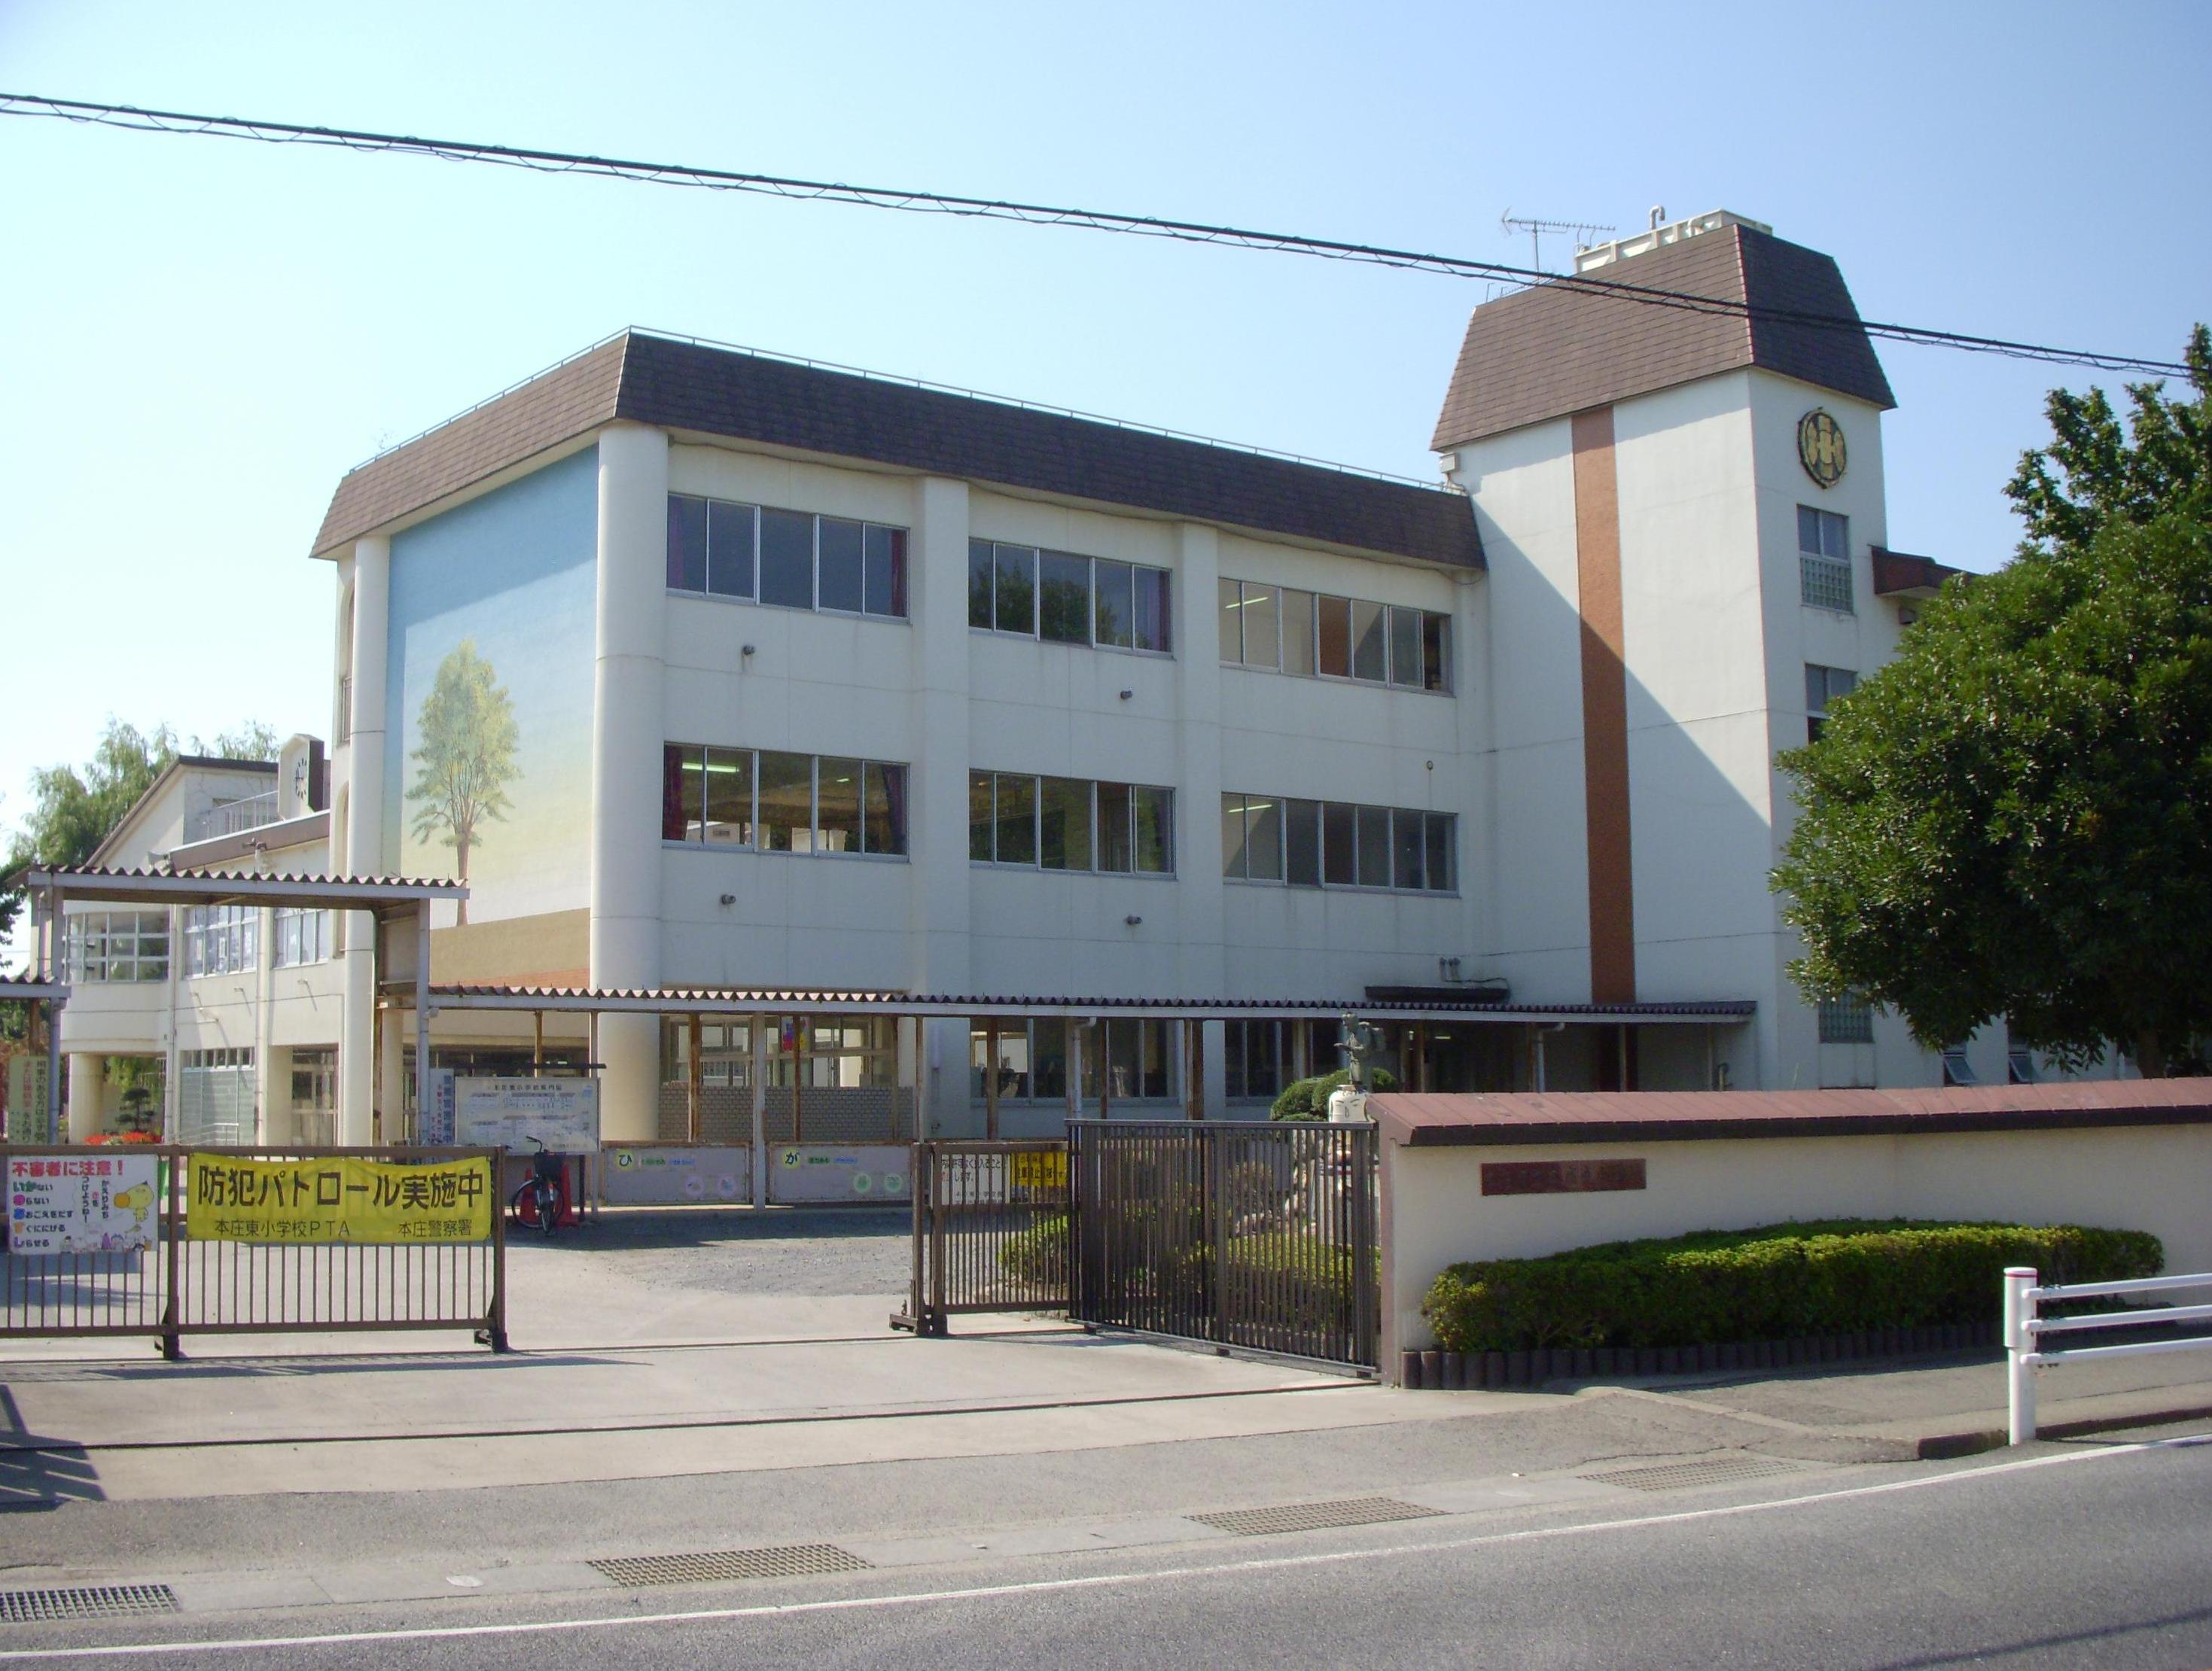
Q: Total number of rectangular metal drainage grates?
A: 4